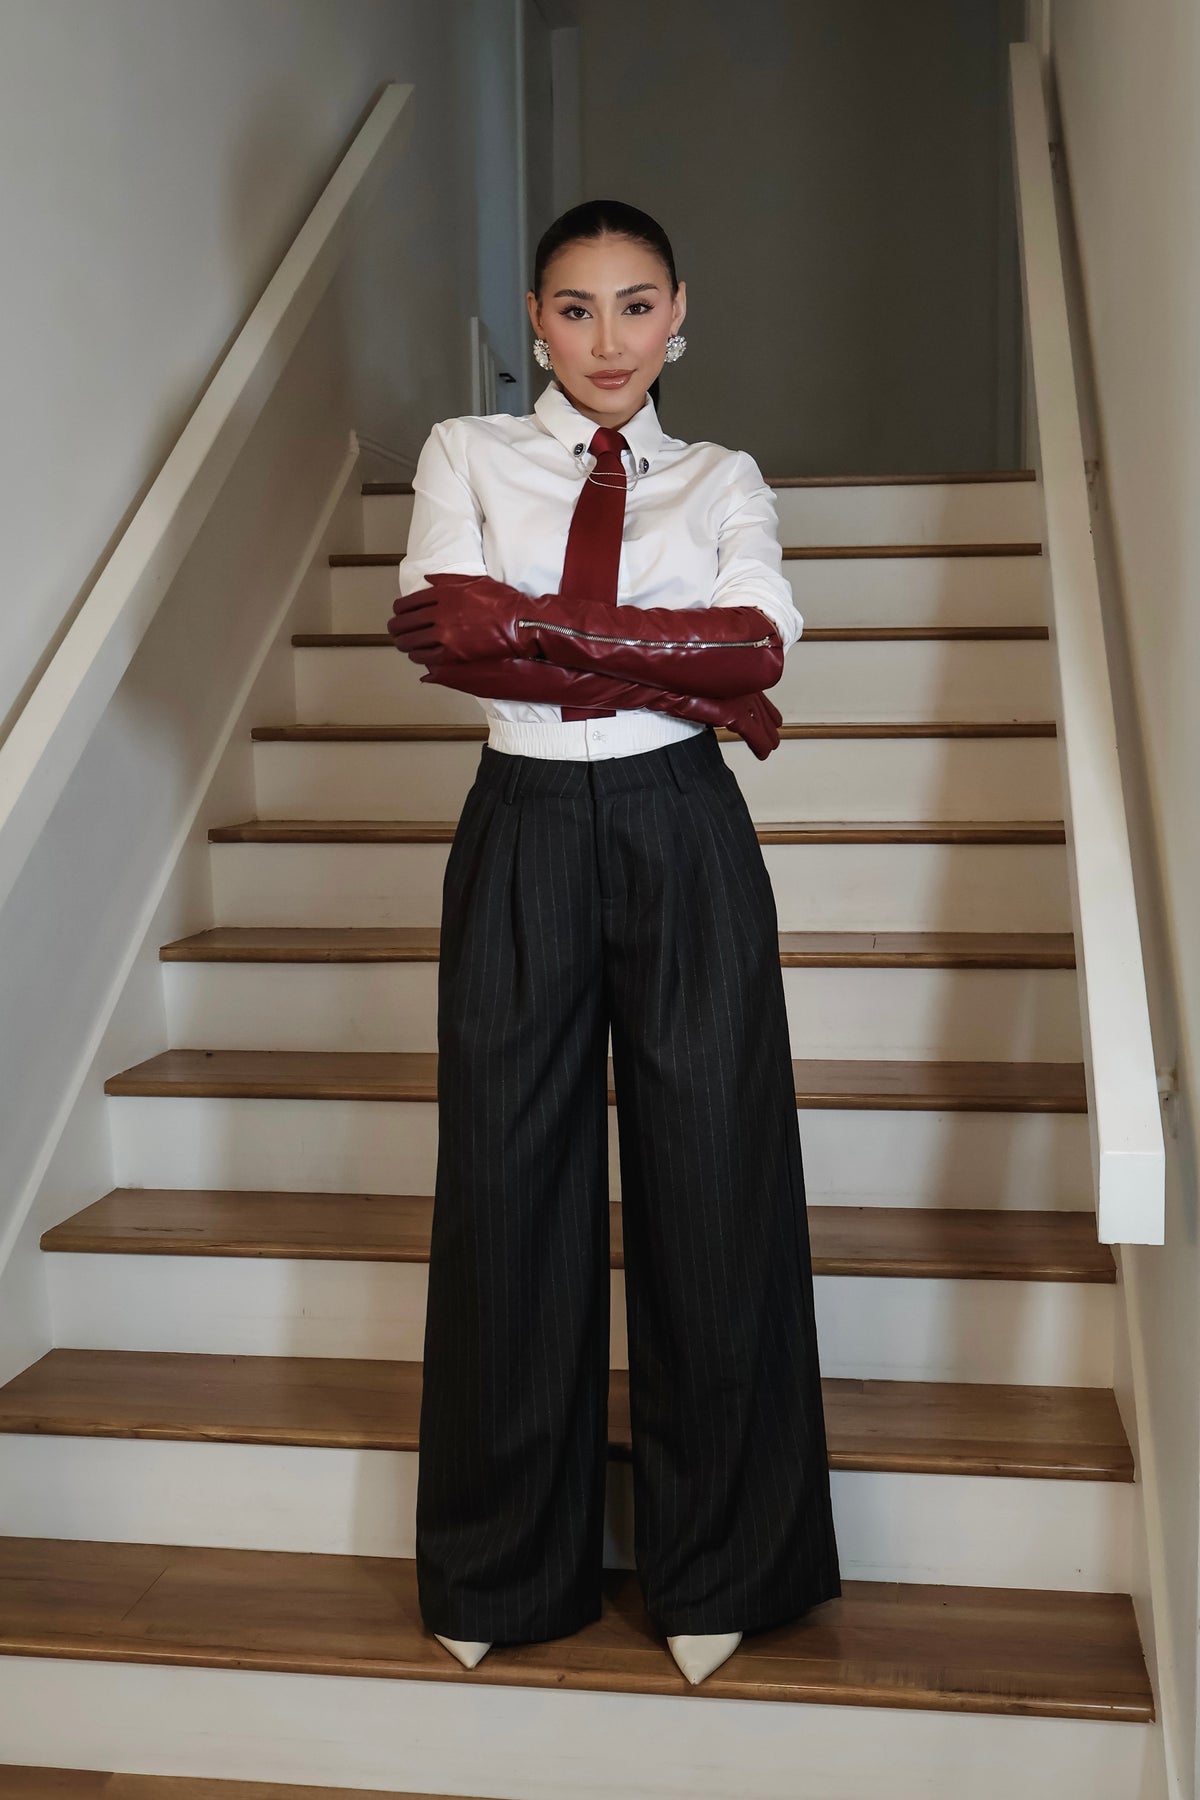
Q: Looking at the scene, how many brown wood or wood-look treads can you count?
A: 11